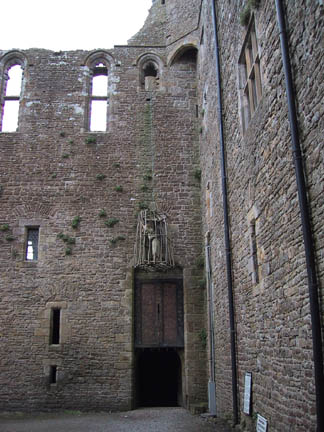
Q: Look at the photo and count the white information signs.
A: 2